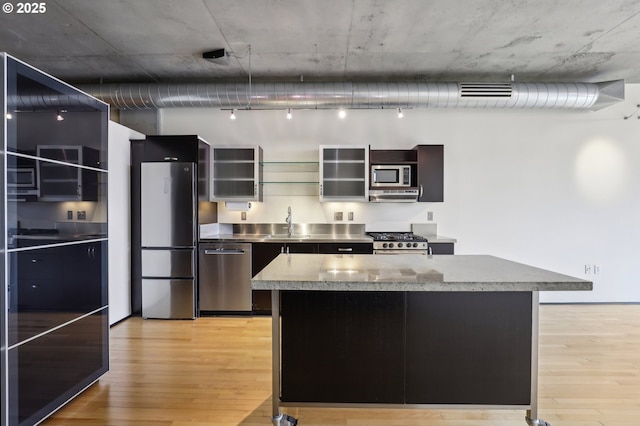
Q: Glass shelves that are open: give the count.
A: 2